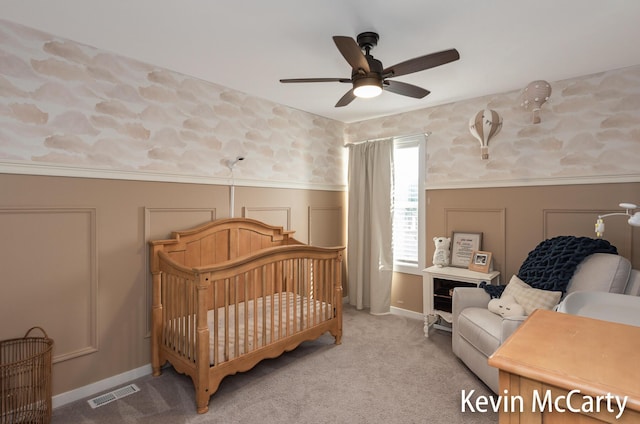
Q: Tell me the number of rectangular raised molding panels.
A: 6